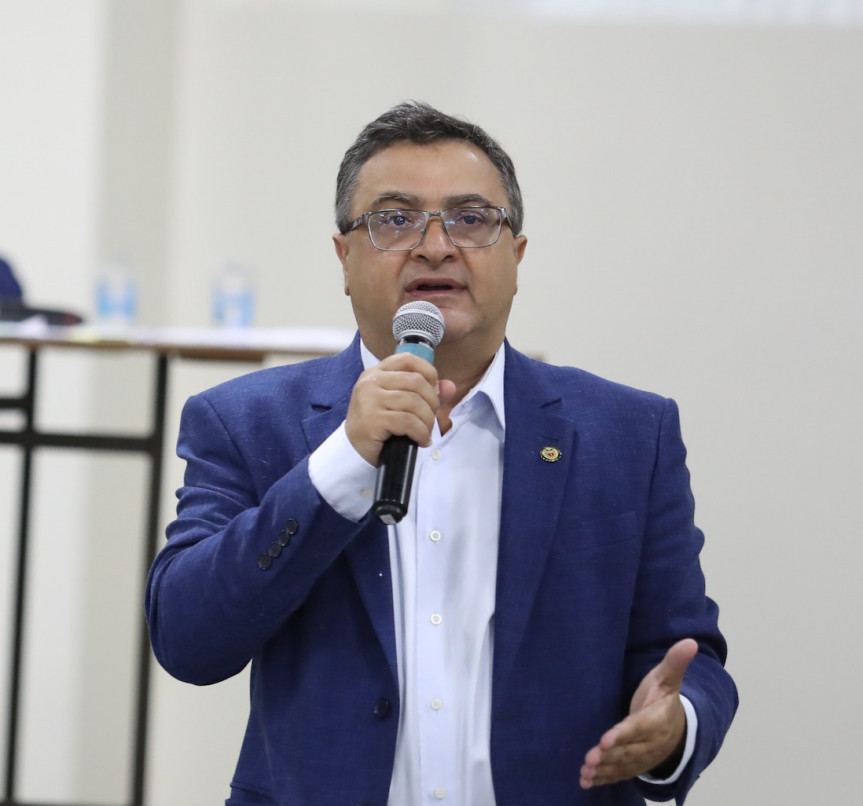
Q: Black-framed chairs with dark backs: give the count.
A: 0